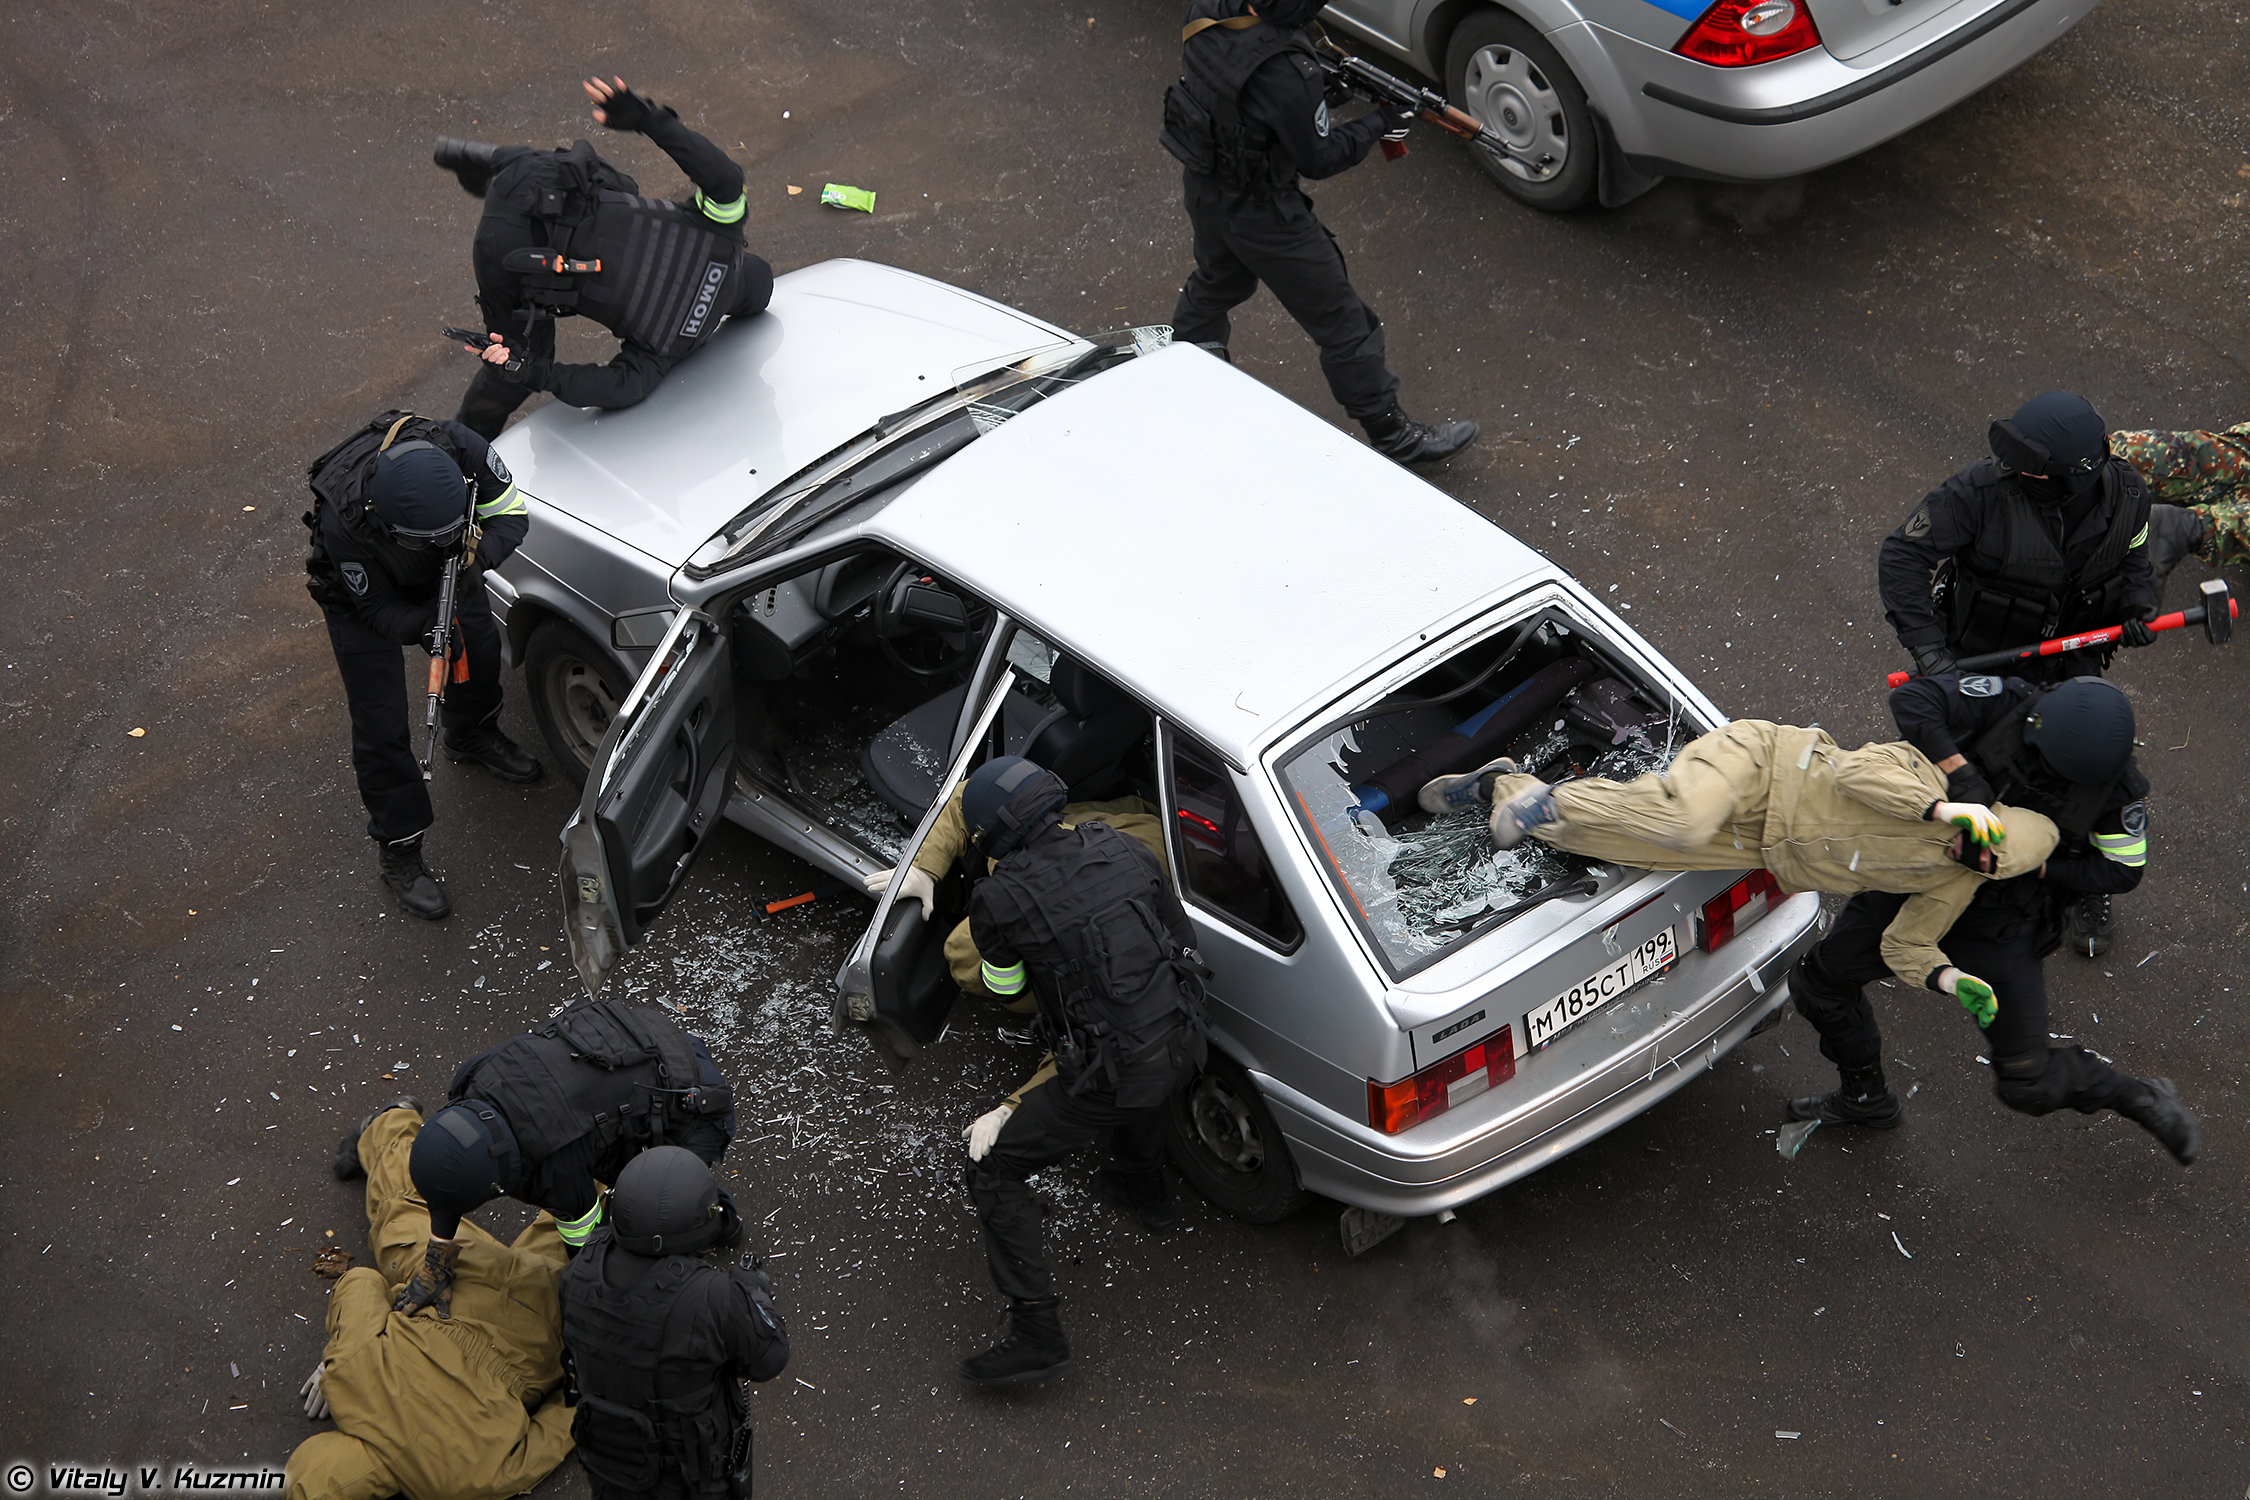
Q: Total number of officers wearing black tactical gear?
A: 8